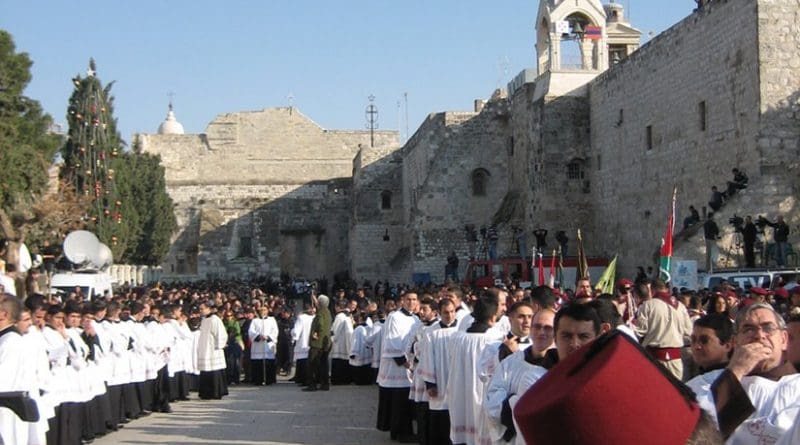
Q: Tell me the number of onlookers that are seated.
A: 3